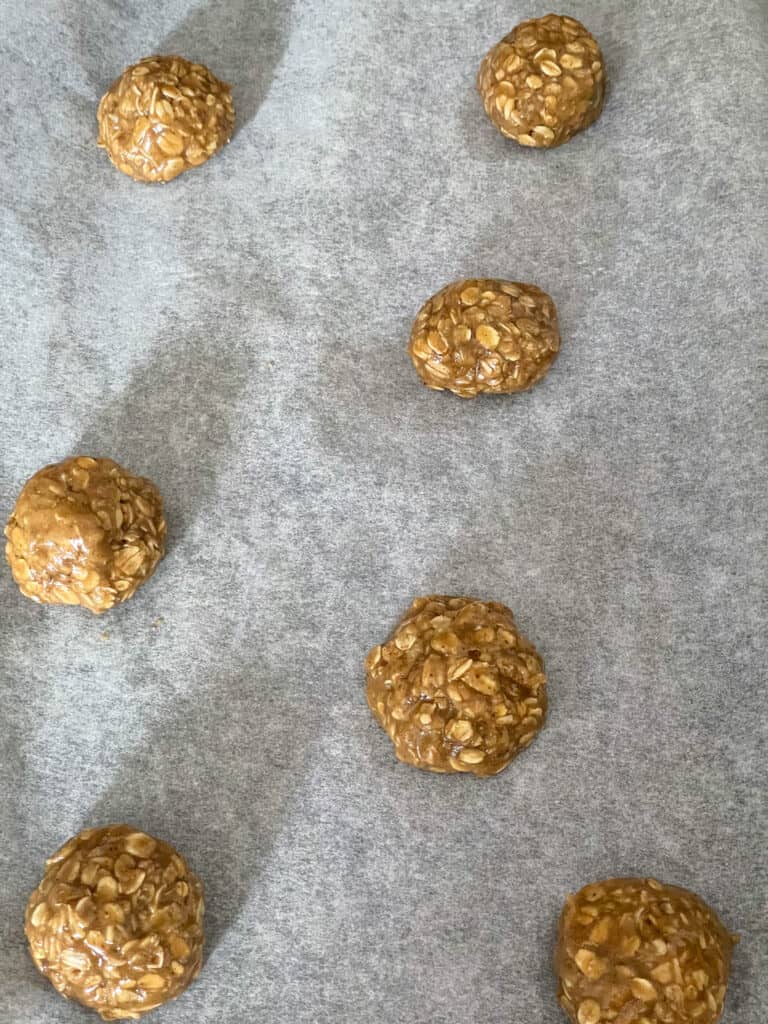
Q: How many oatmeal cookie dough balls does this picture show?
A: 7